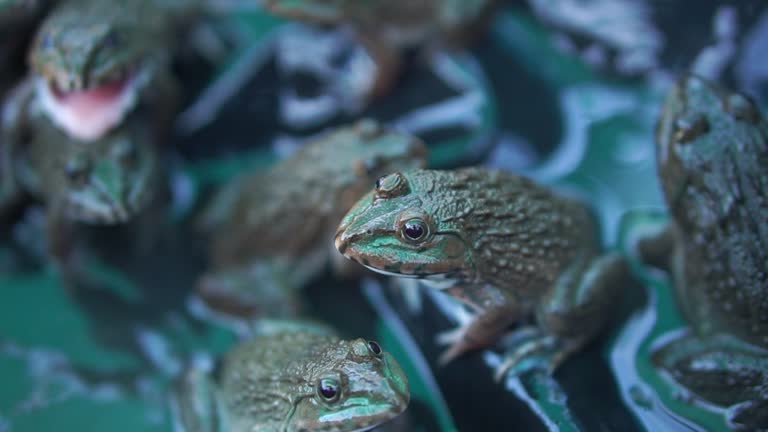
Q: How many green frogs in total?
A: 7